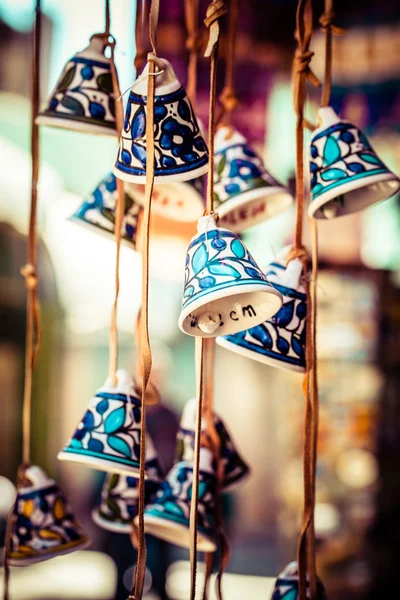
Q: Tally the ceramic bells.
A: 14